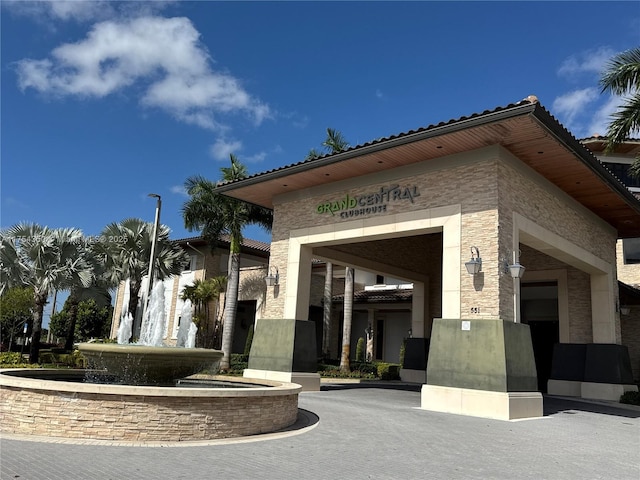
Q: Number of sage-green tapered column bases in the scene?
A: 2